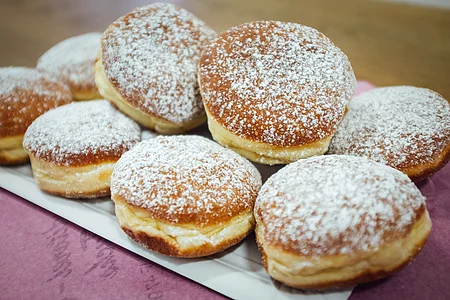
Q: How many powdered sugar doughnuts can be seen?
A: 8